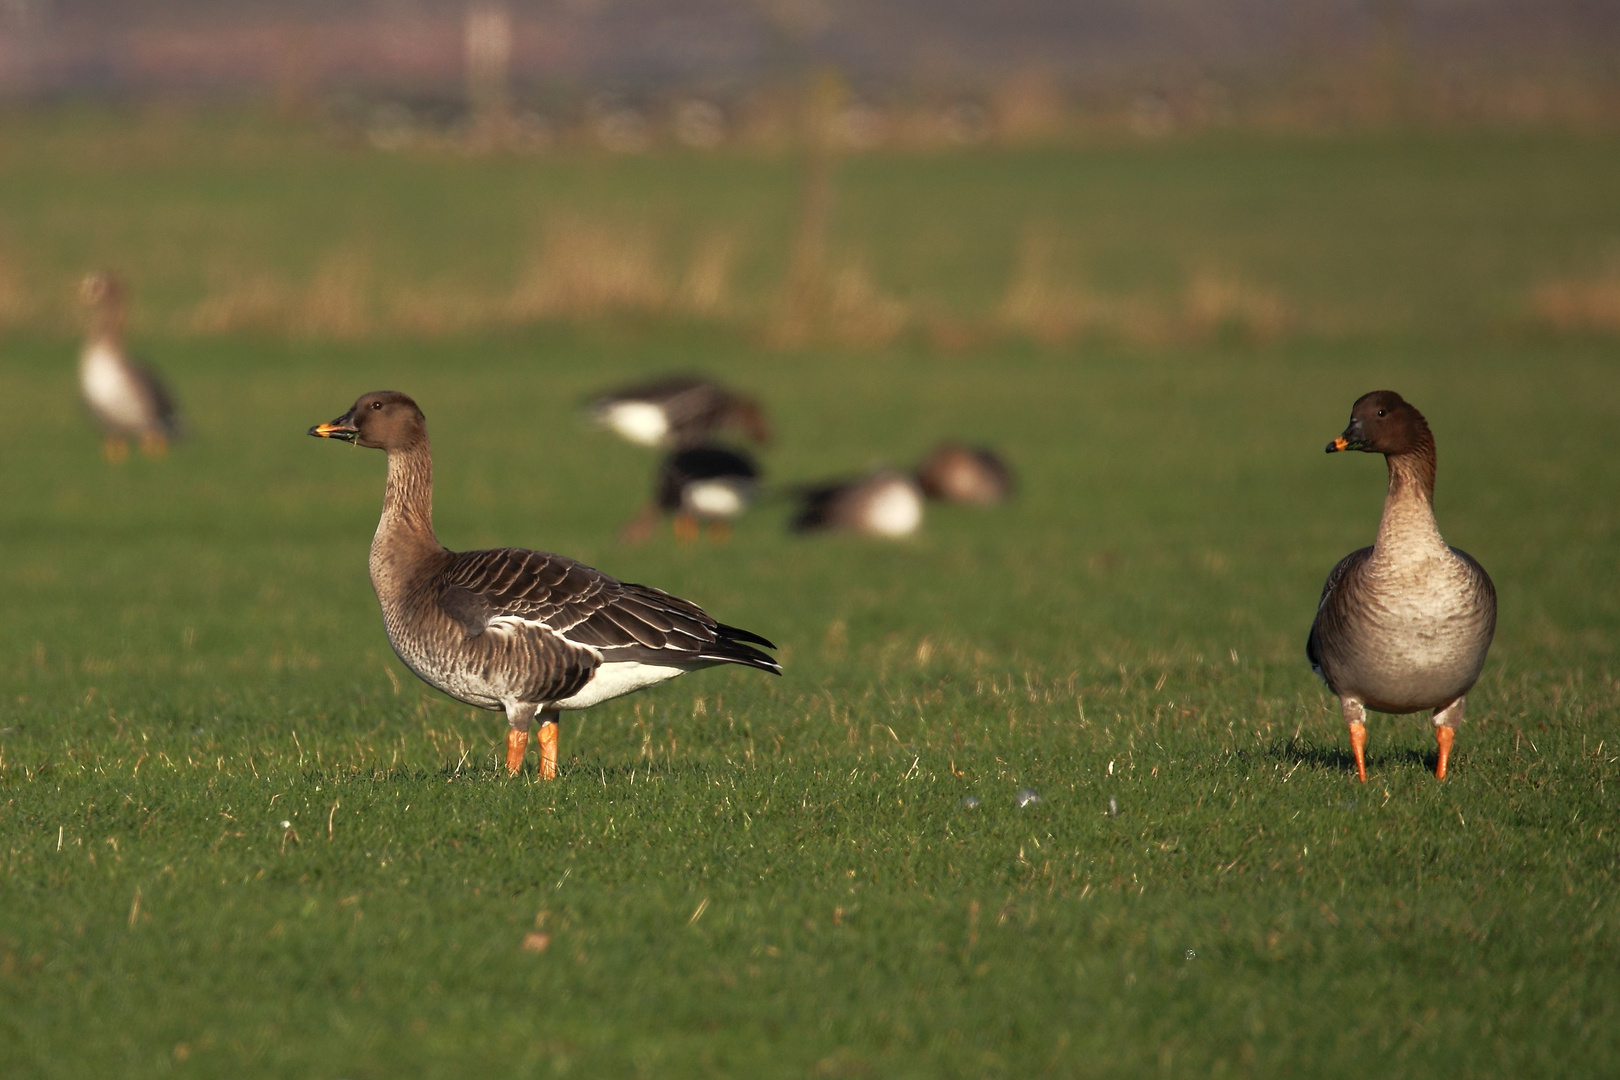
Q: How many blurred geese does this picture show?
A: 5